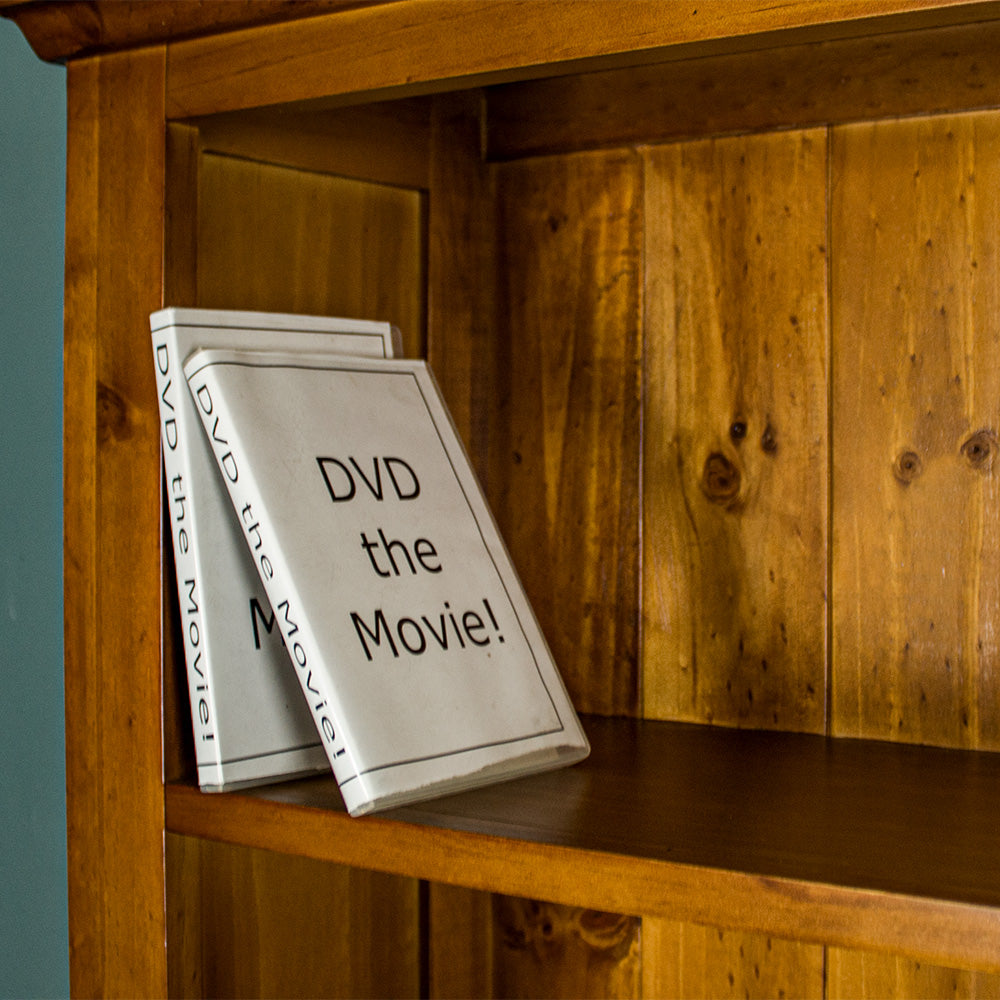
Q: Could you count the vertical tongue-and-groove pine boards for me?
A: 3